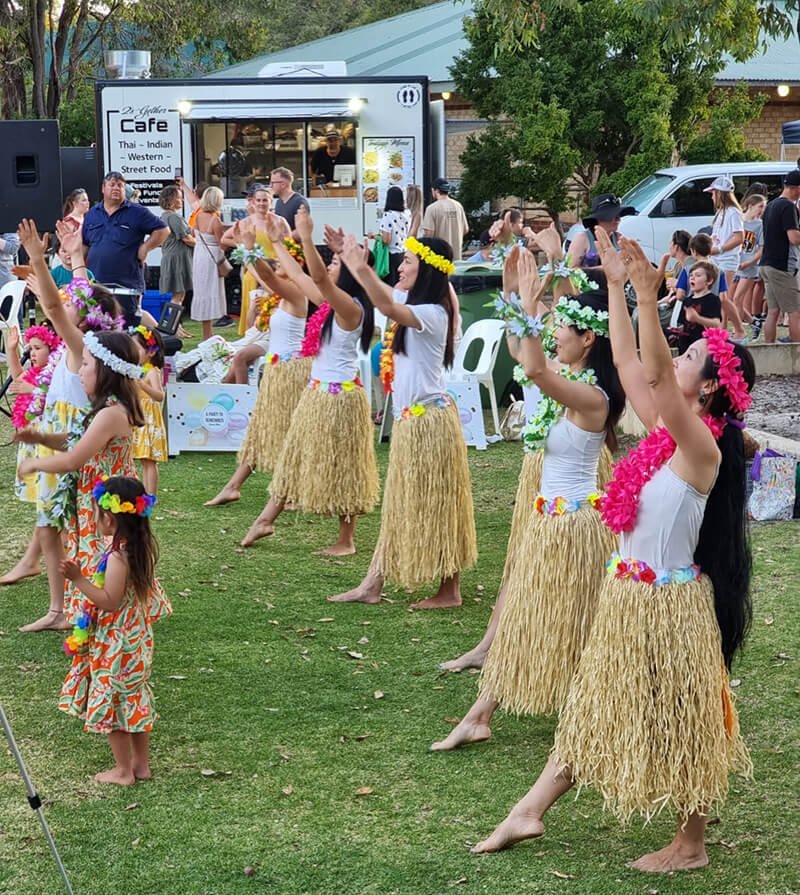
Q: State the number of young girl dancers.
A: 5